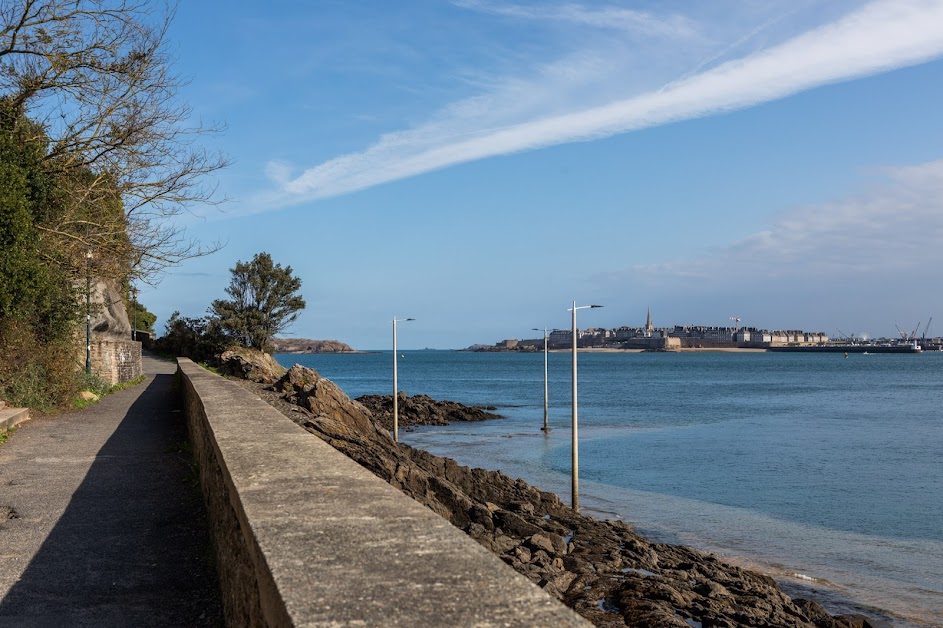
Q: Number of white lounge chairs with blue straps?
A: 0